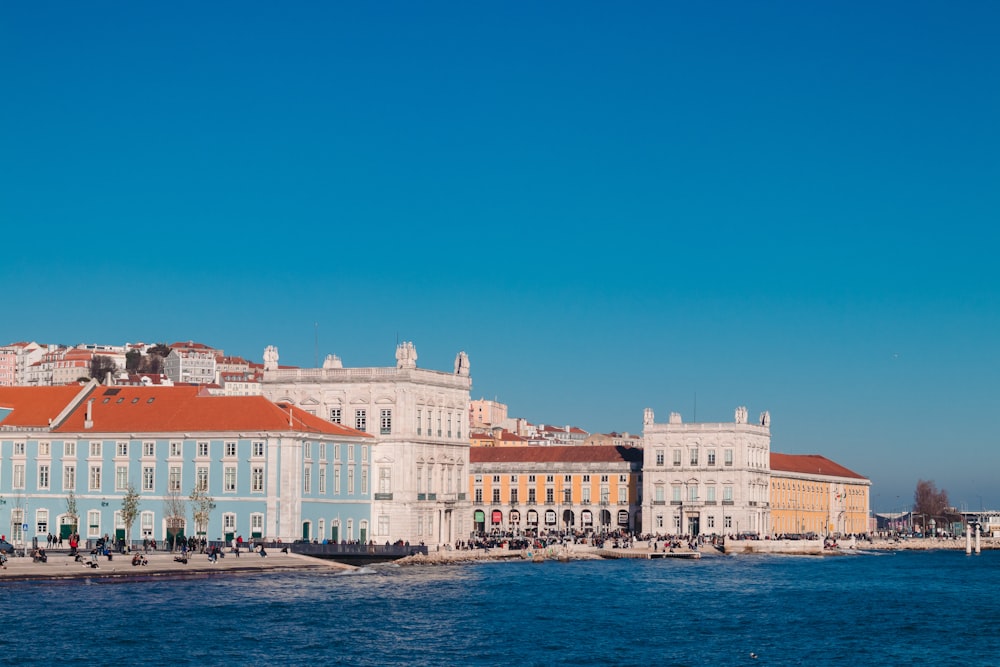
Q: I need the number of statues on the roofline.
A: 8